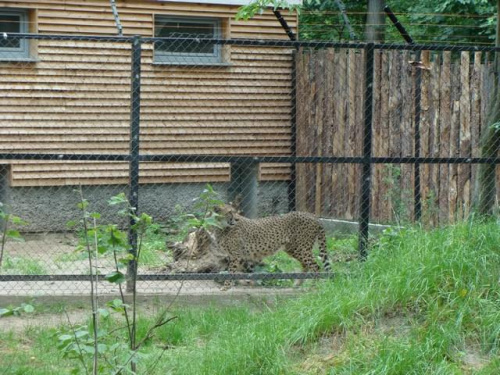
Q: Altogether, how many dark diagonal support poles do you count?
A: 2